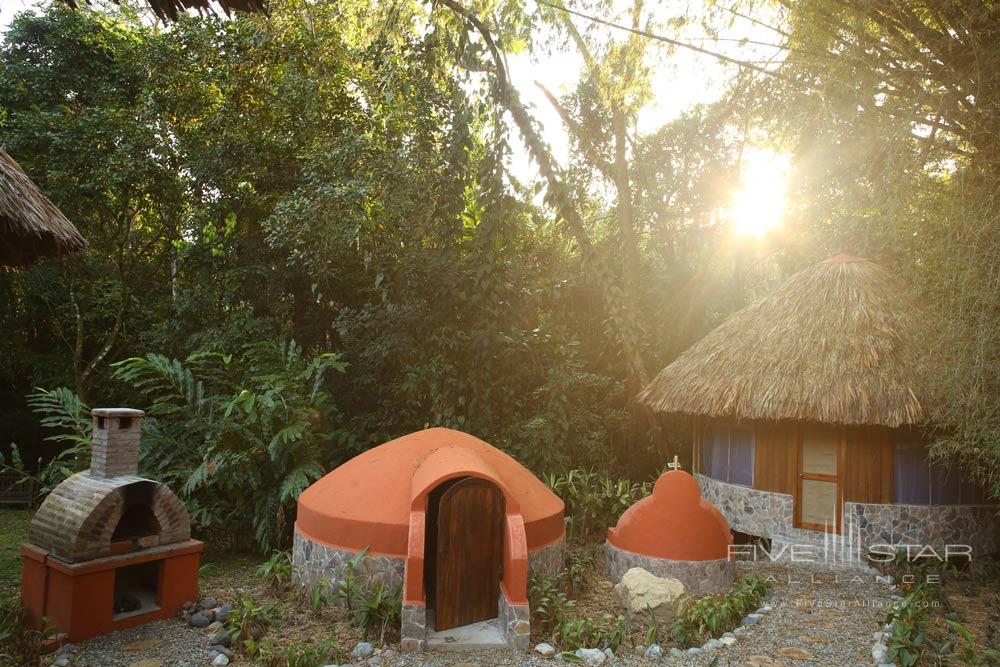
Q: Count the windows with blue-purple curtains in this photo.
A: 2